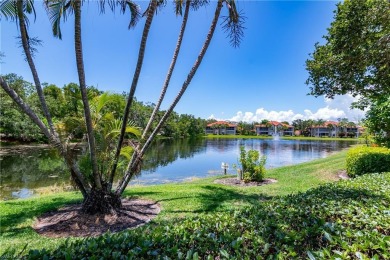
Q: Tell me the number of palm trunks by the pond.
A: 6